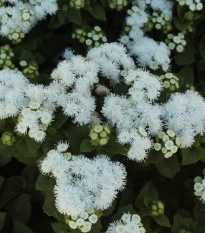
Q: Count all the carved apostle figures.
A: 0